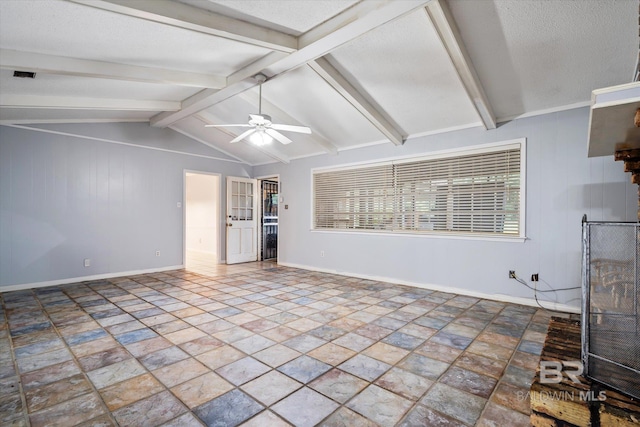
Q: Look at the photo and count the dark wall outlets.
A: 2